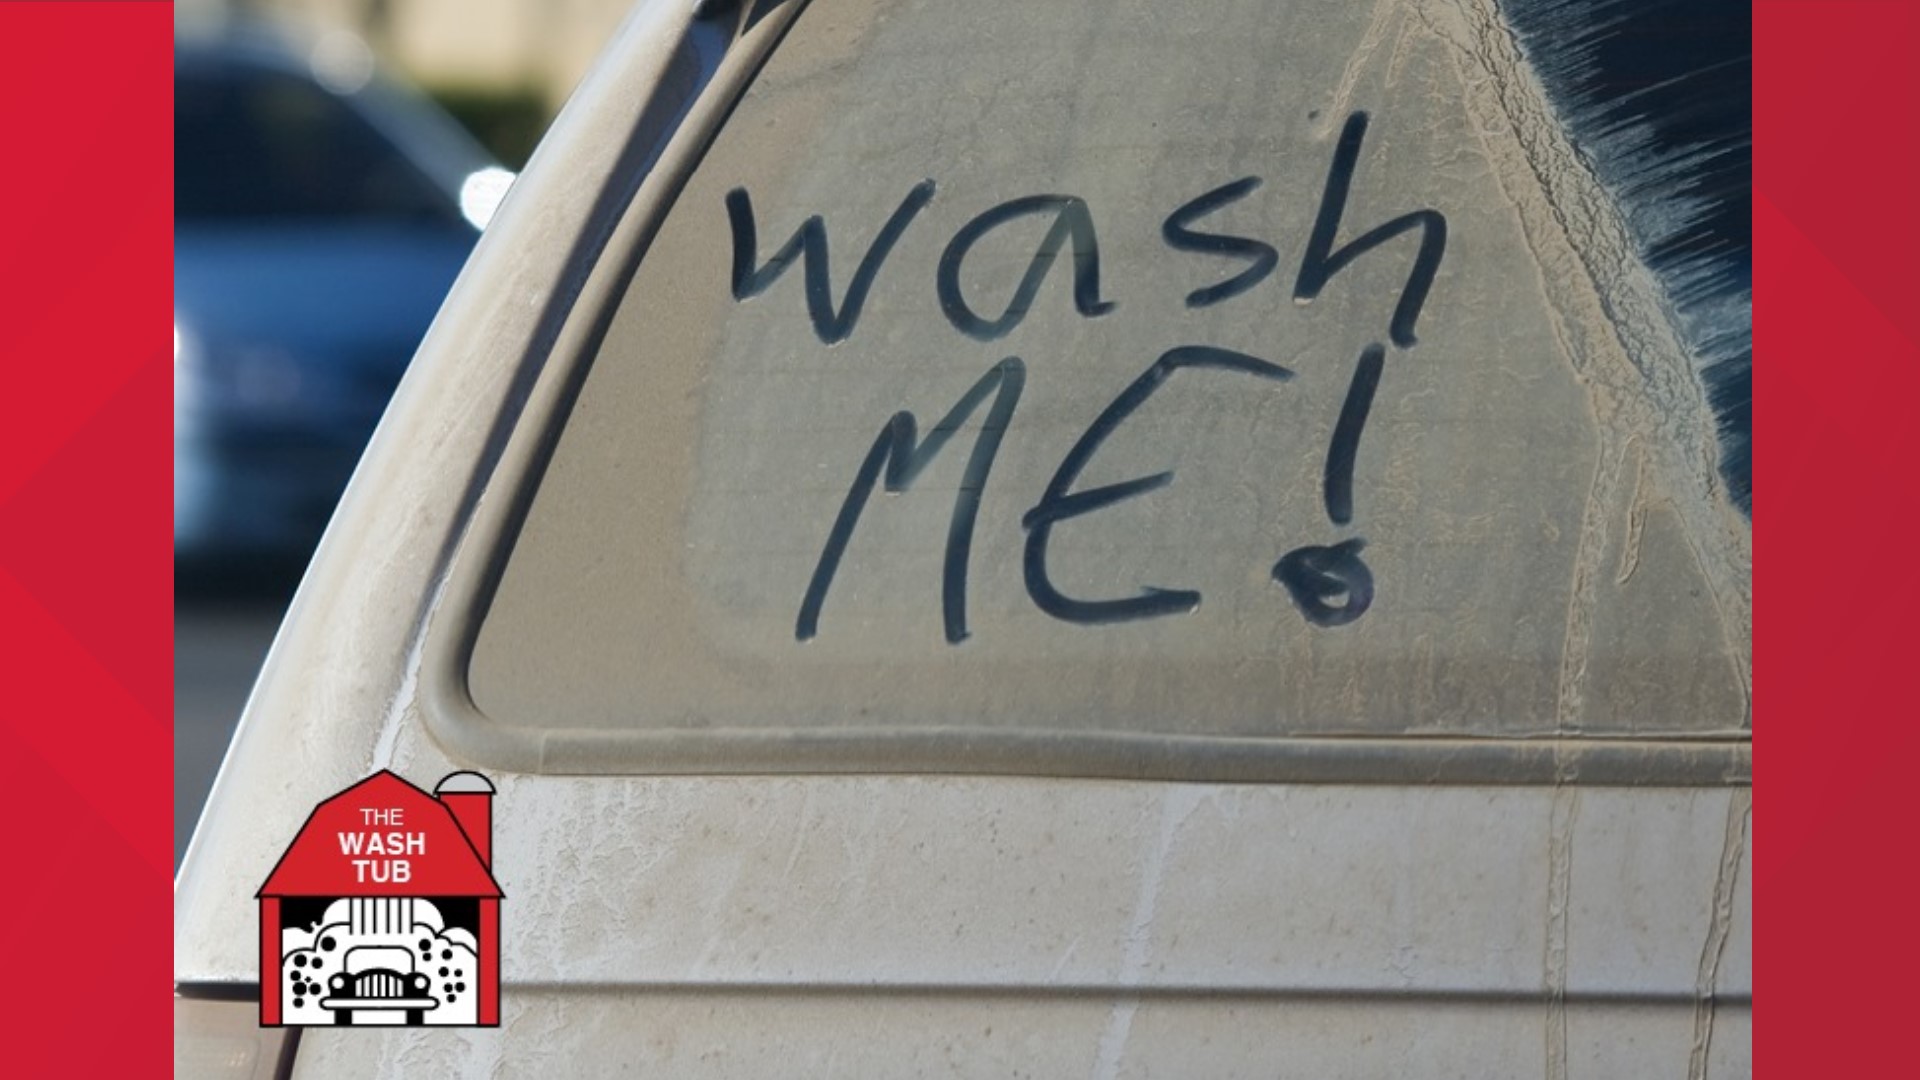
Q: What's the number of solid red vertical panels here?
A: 2